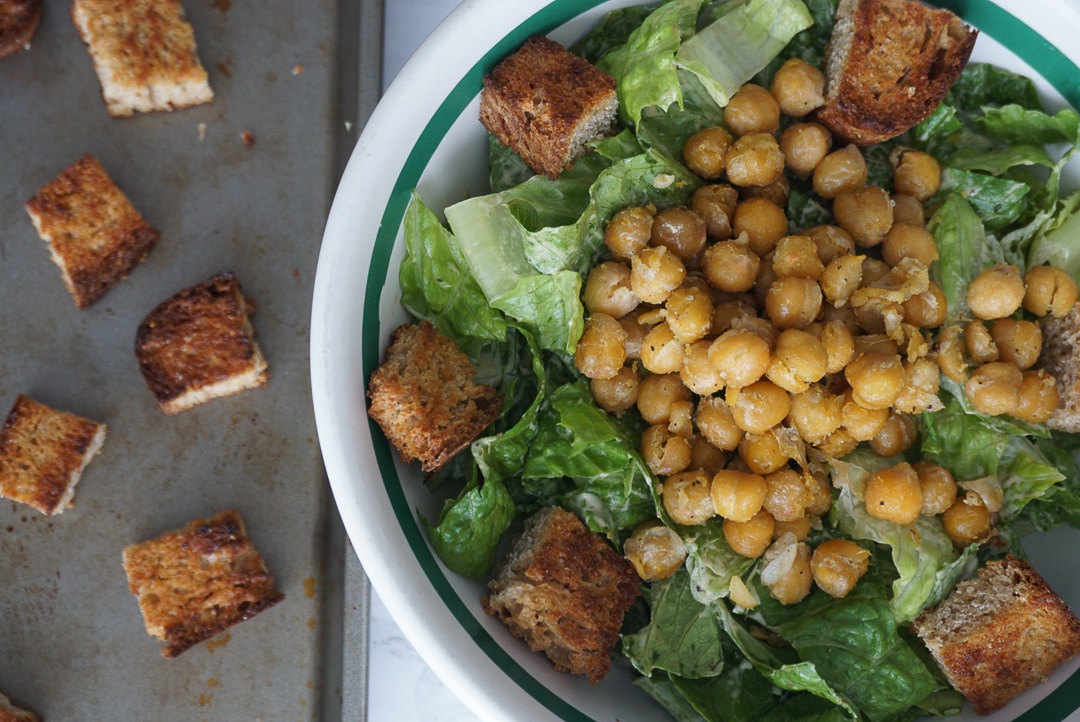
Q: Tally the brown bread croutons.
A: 13